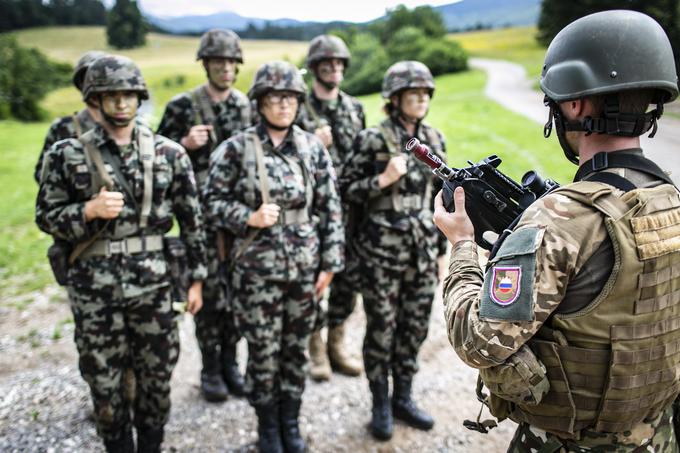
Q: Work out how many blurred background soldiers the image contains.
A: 6